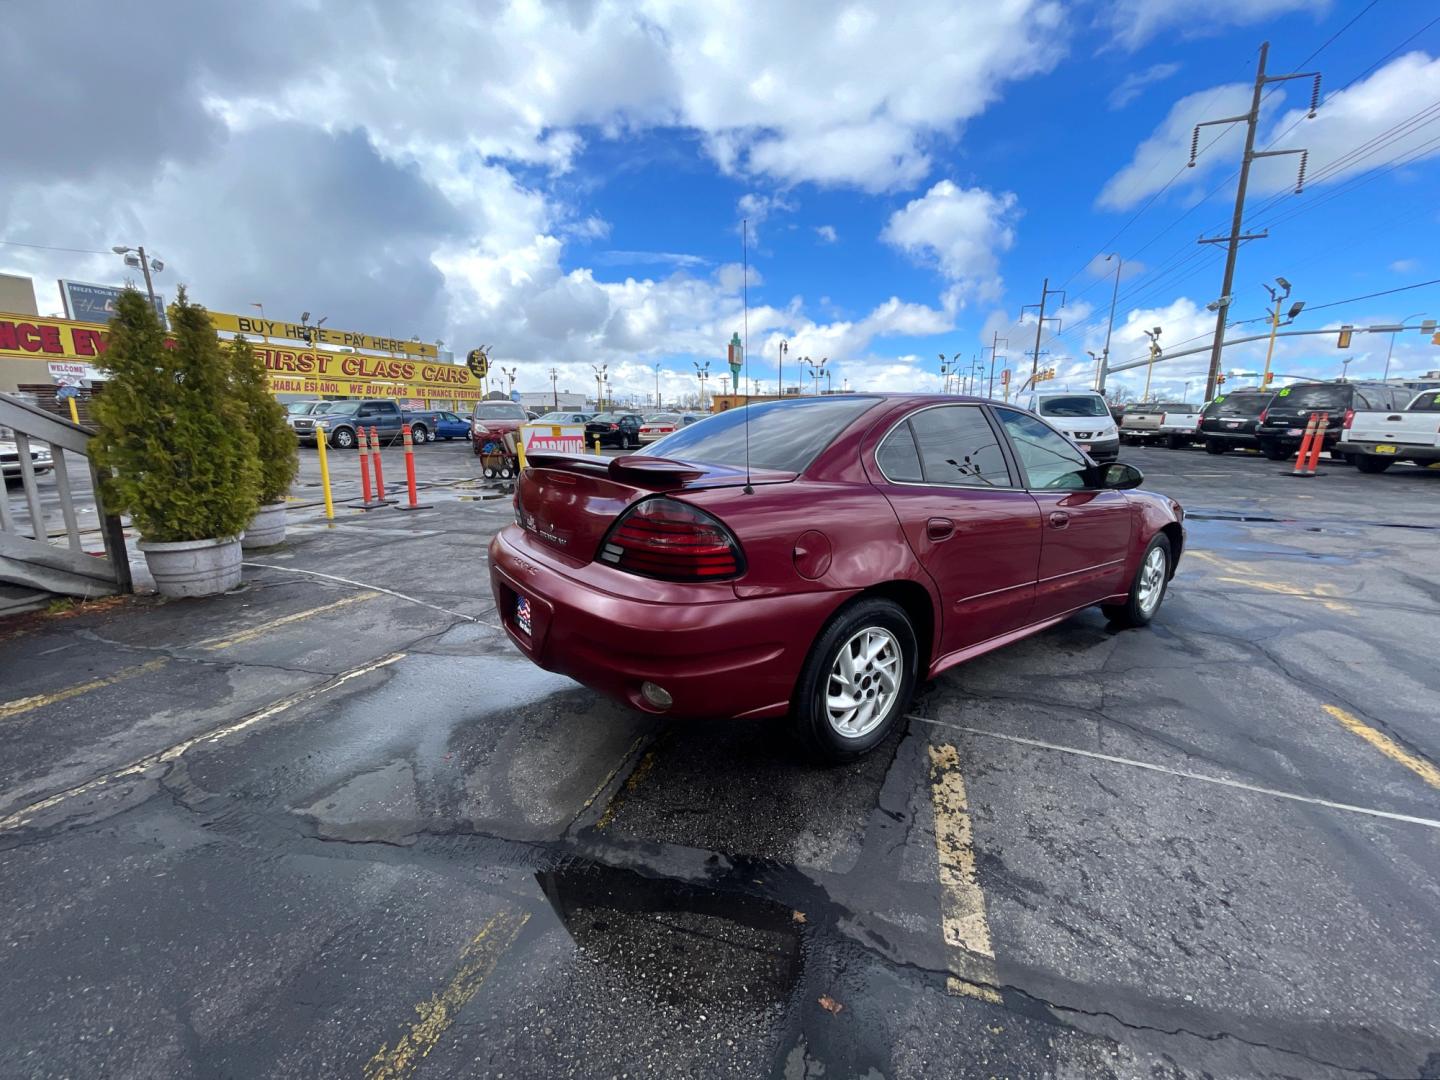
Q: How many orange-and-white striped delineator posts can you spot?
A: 5